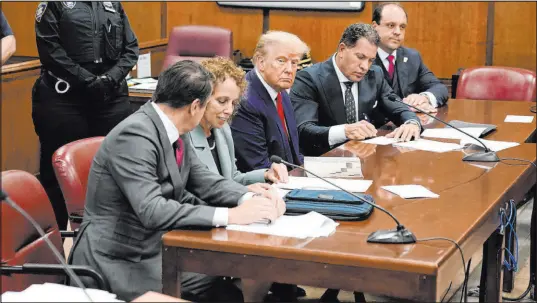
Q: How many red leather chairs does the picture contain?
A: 4